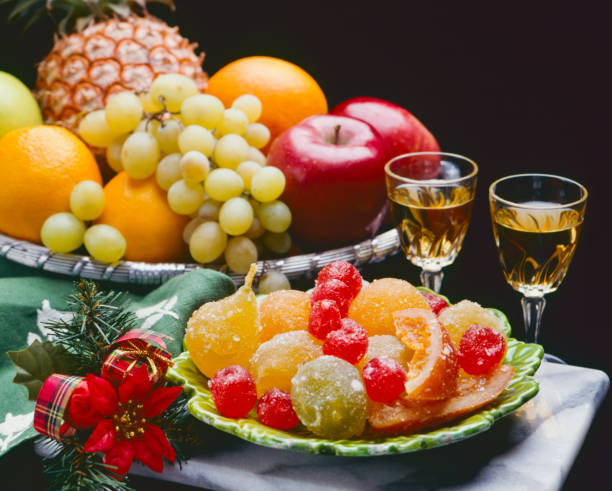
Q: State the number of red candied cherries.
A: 9